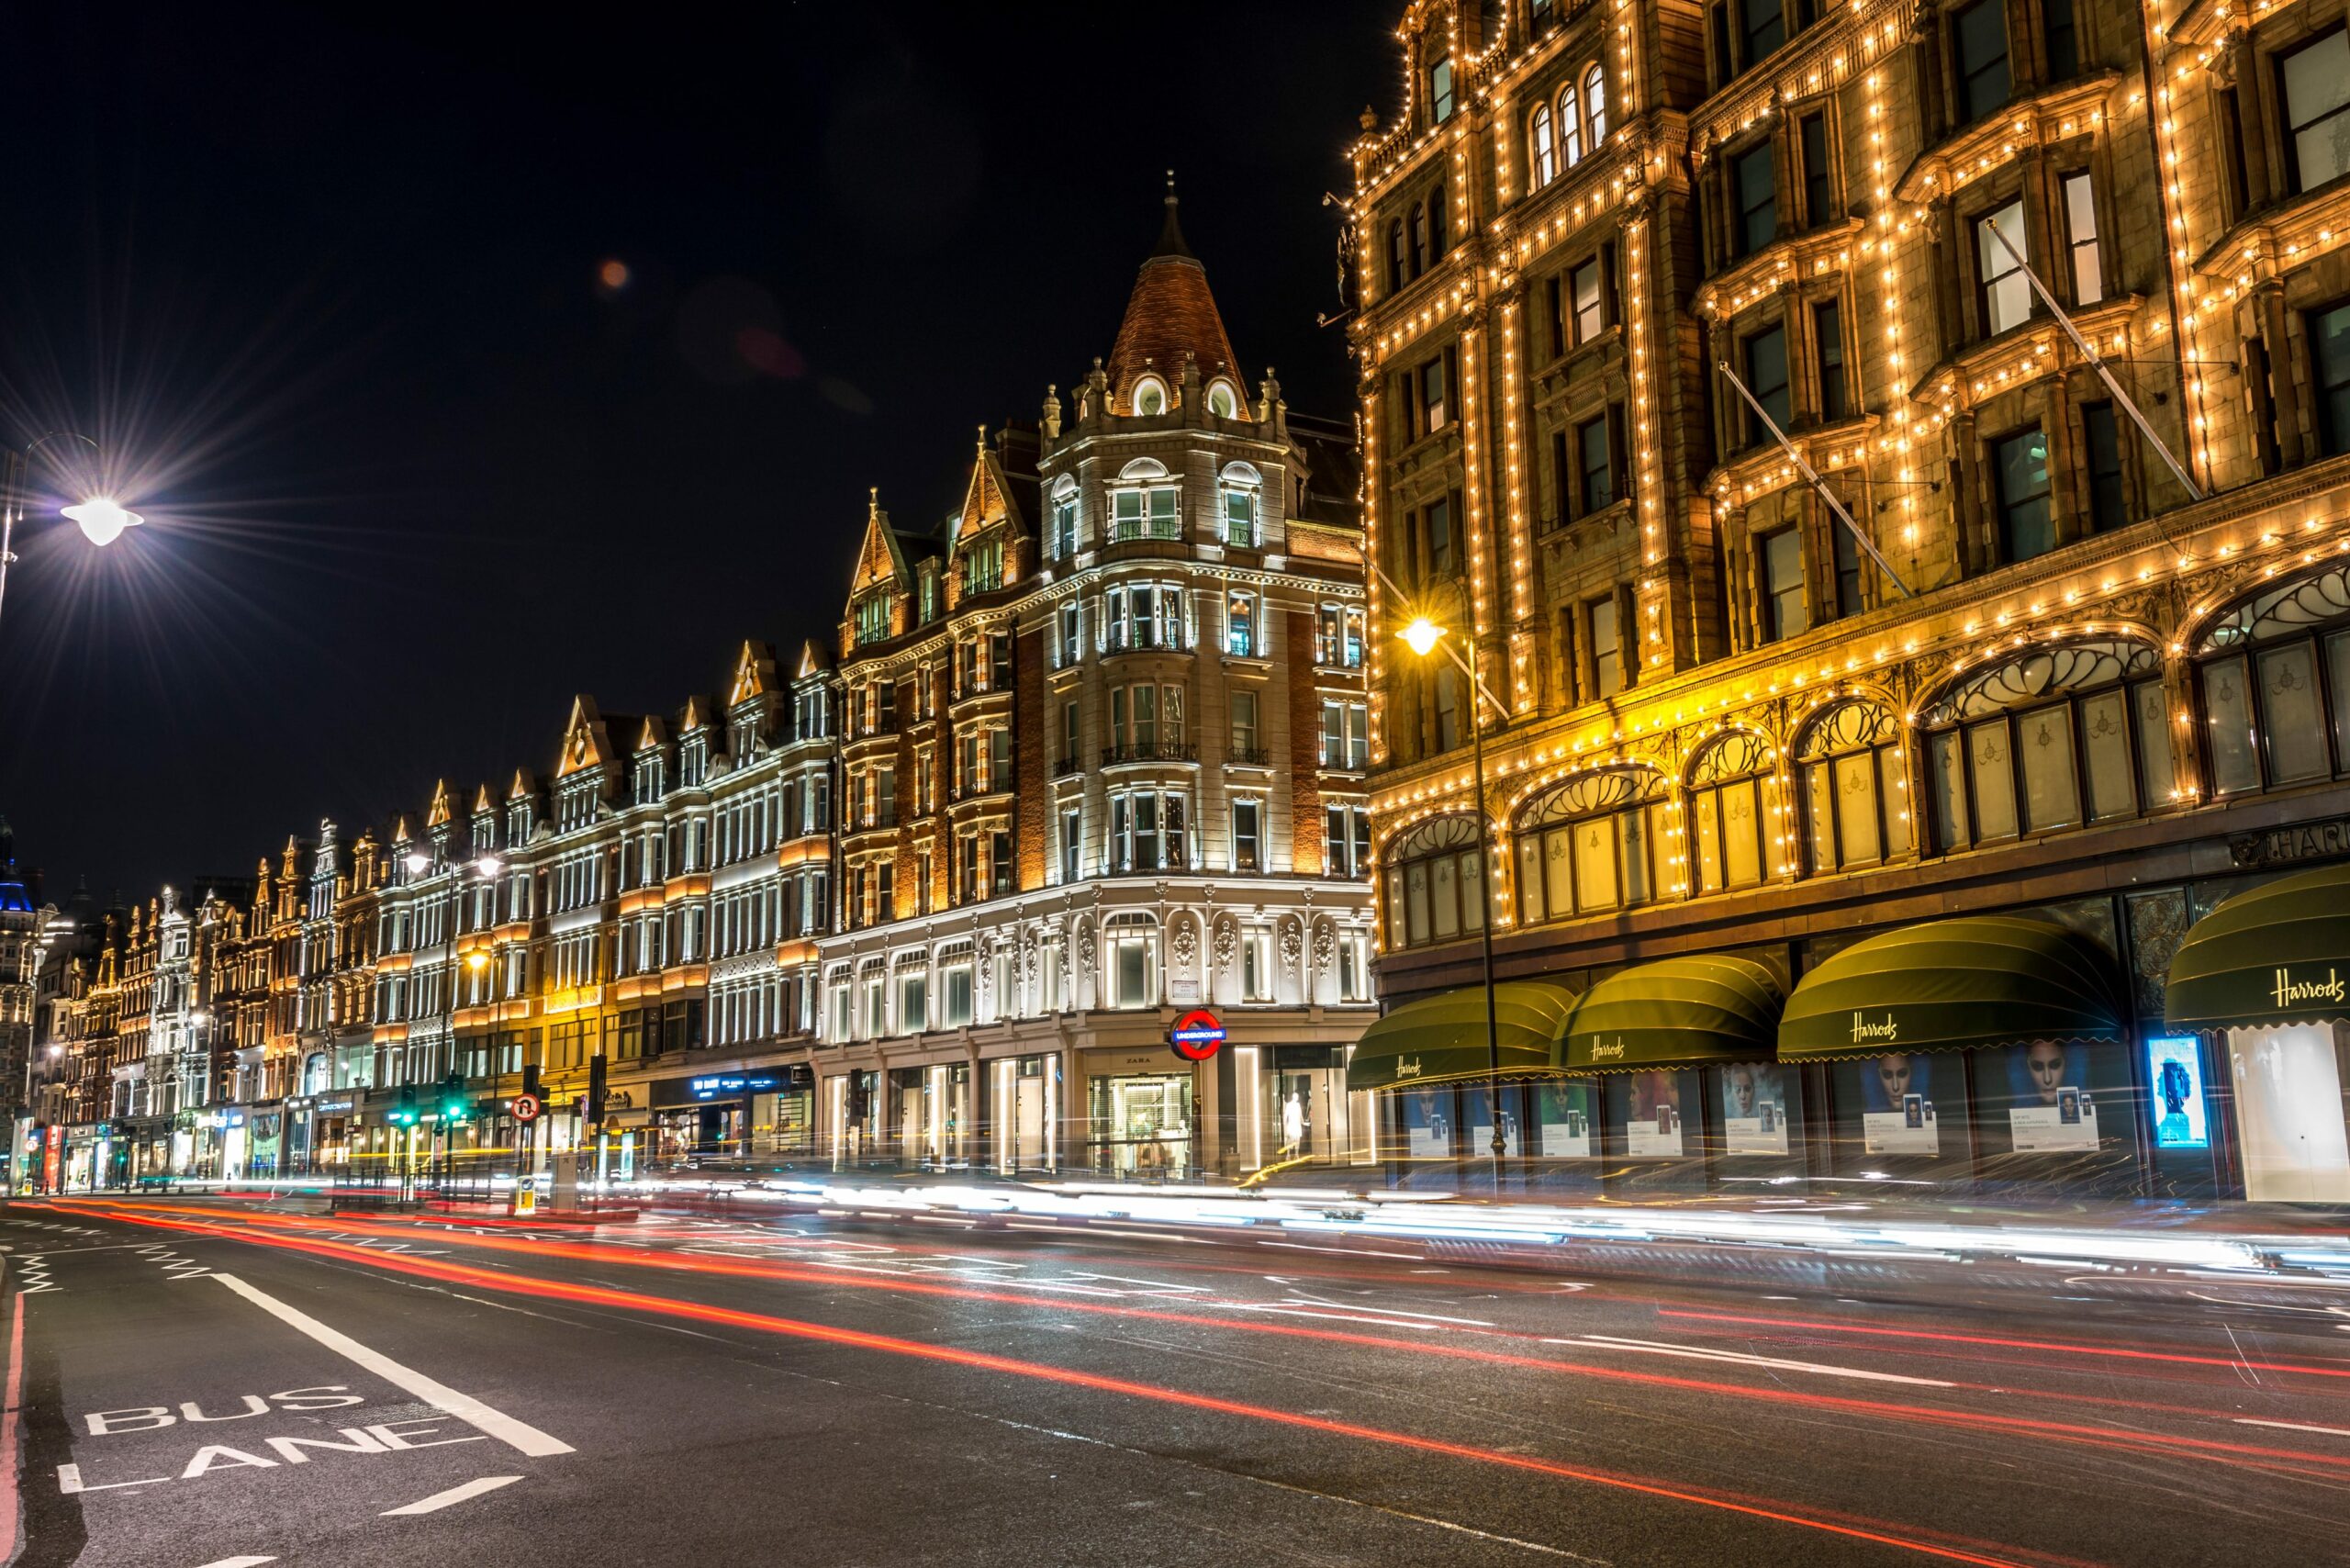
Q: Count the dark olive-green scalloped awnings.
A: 4